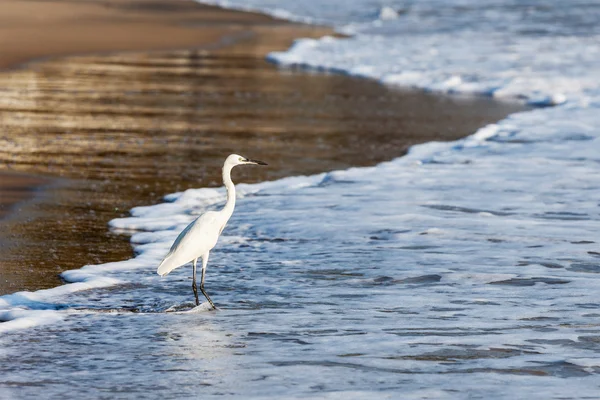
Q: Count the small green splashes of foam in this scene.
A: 0